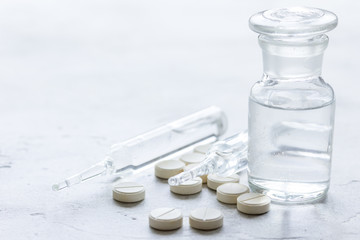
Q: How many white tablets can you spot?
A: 11